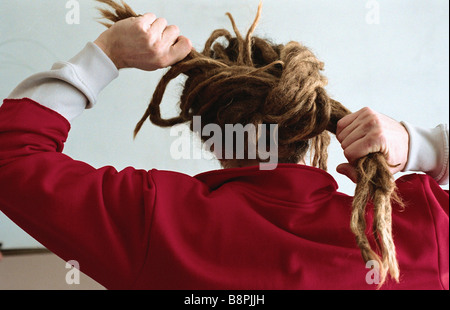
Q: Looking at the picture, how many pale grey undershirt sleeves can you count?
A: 2